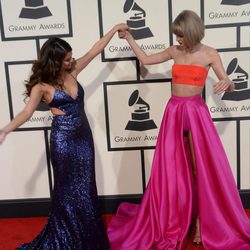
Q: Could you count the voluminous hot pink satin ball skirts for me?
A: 1